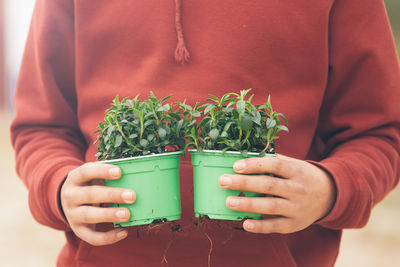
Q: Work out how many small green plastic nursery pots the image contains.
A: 2